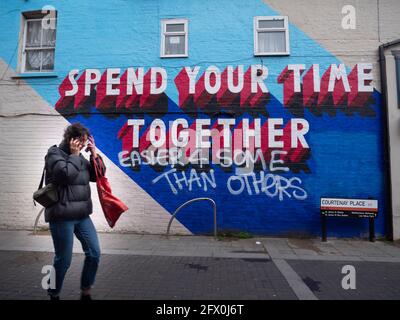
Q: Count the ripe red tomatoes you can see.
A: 0